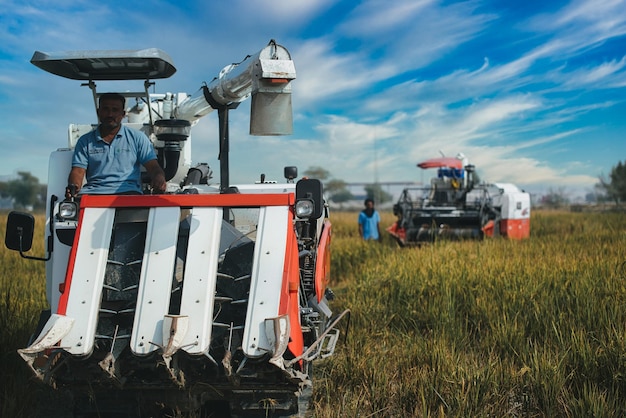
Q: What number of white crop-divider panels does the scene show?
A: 4